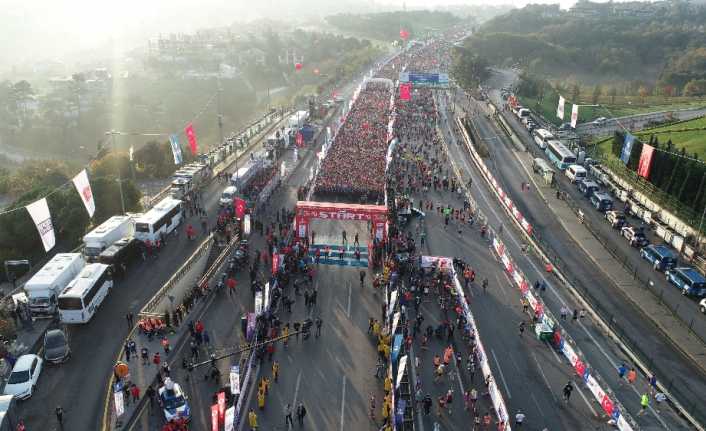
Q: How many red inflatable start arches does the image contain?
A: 1